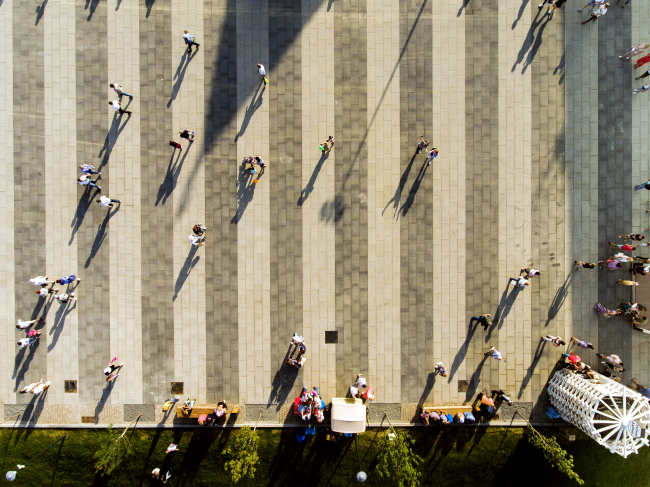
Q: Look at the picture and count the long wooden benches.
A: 2